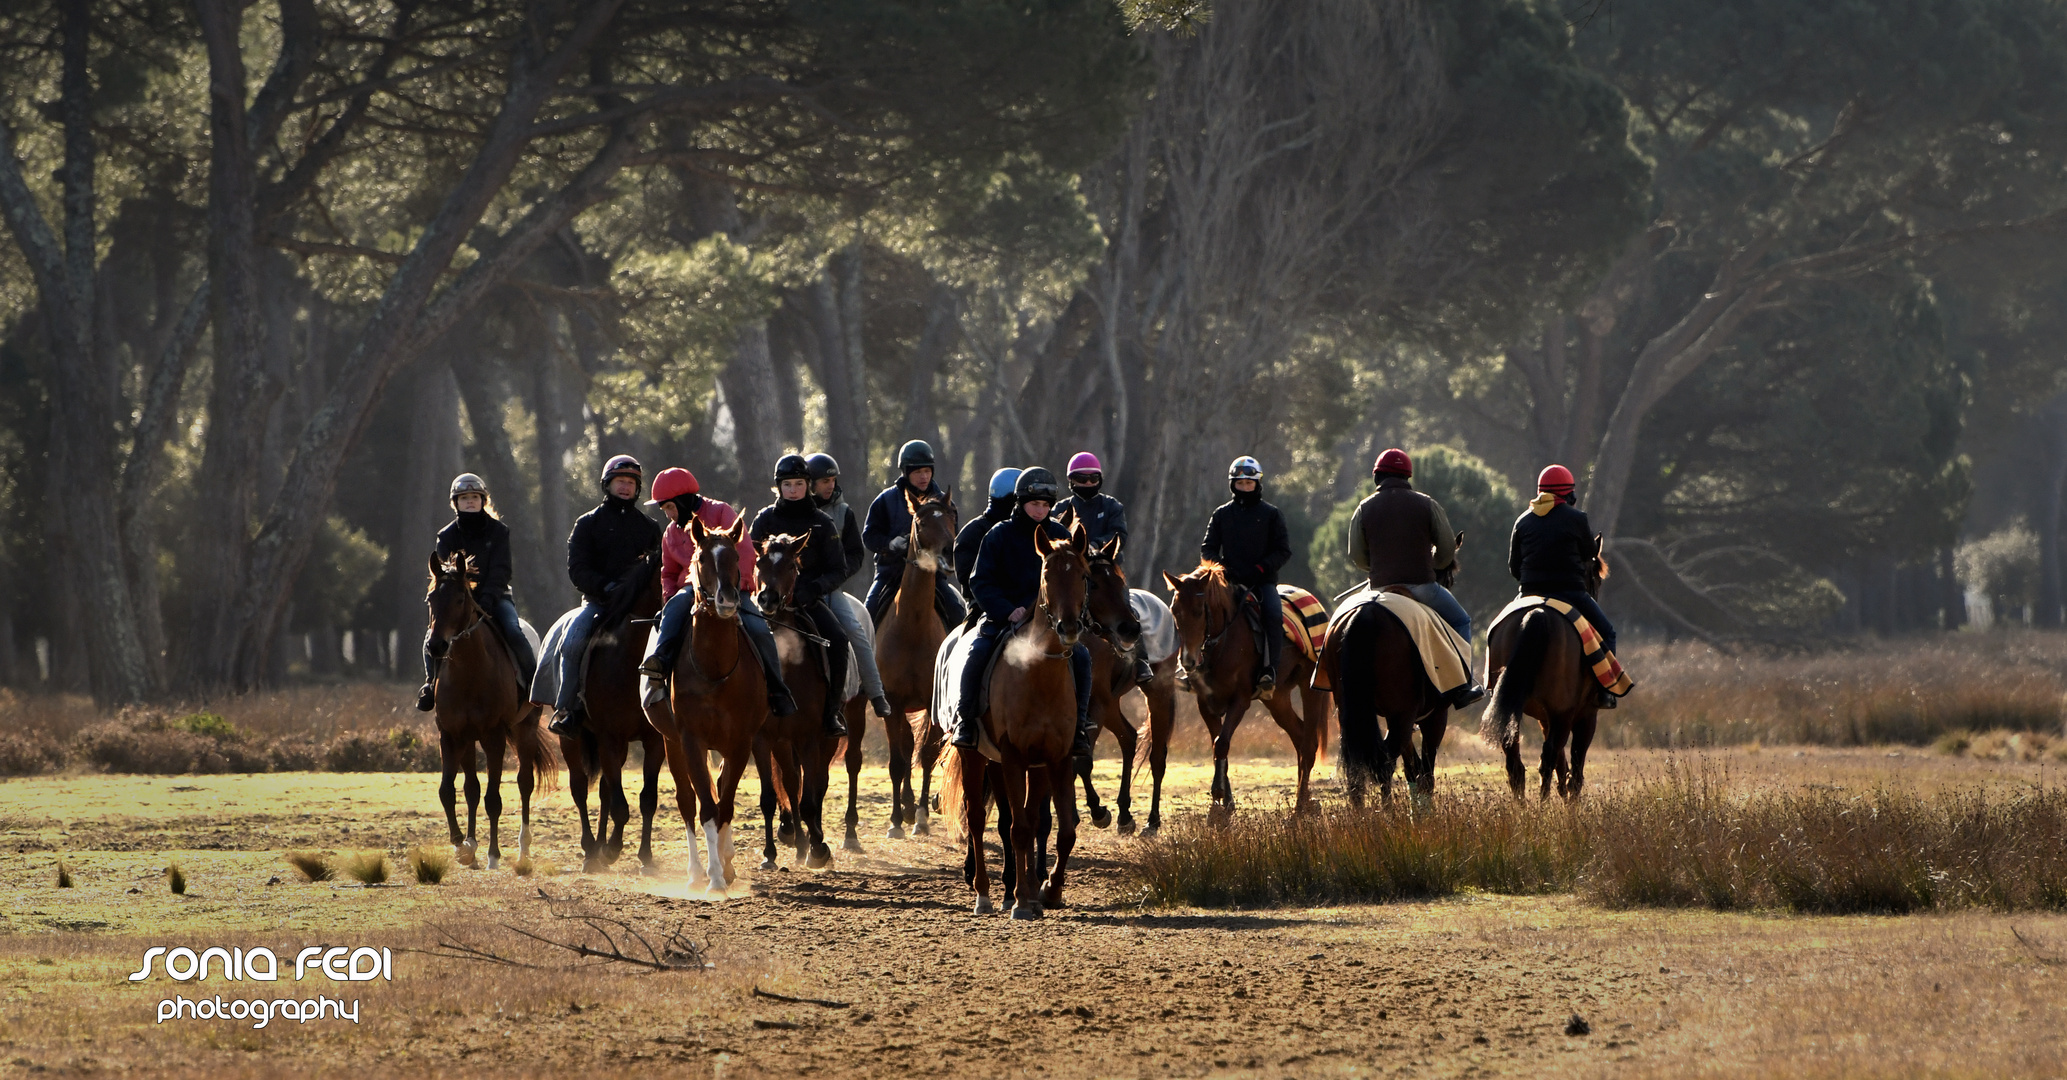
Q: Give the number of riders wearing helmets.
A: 12